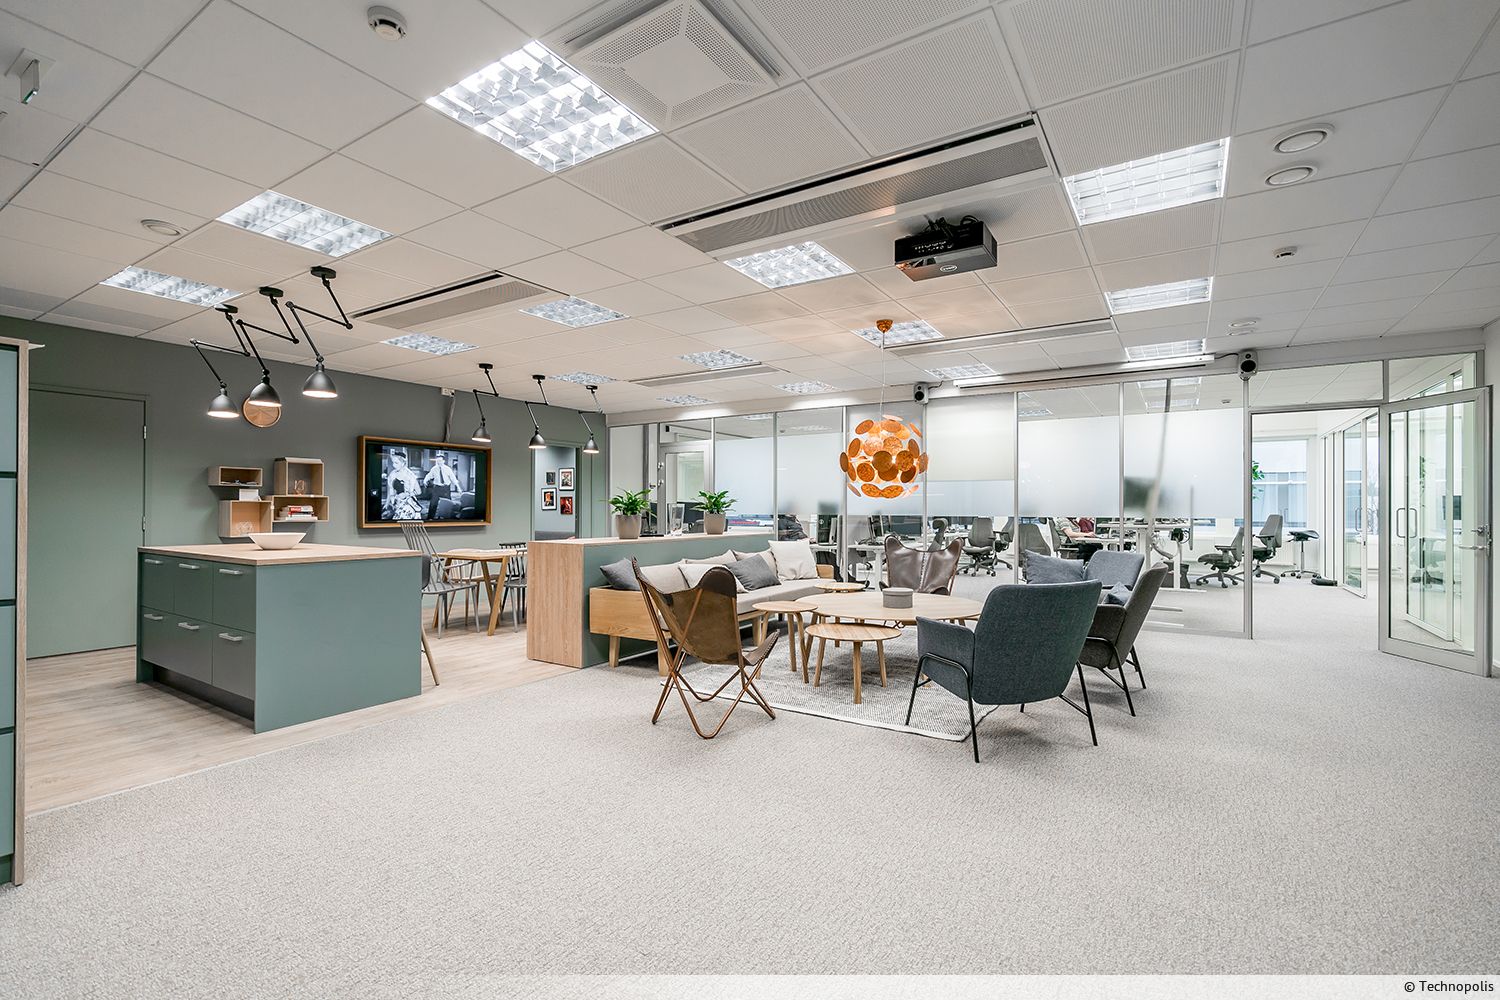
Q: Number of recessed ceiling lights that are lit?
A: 15